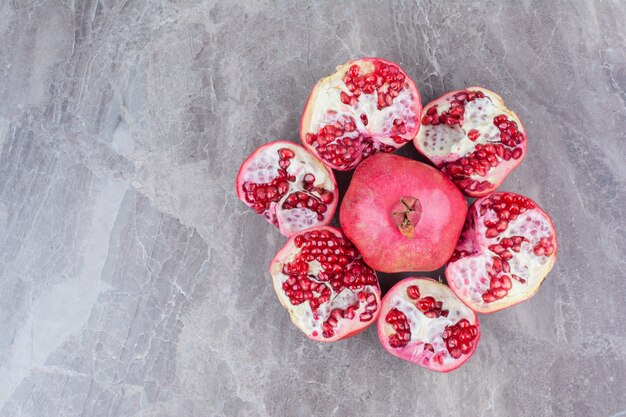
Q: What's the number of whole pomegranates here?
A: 1